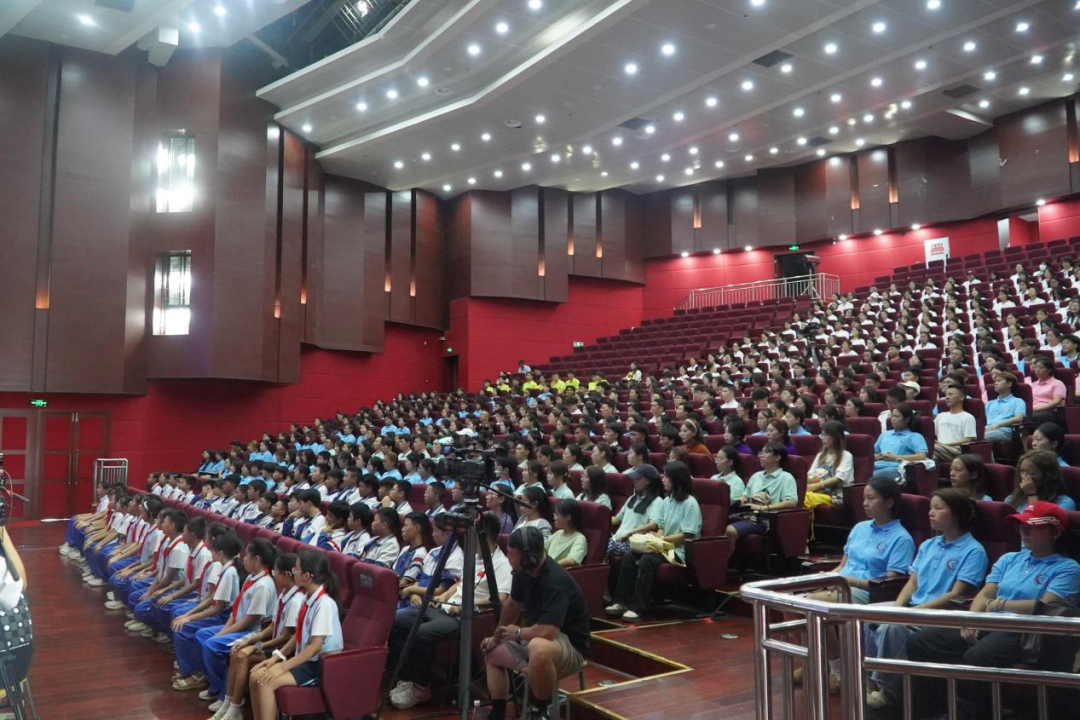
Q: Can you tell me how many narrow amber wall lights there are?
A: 12